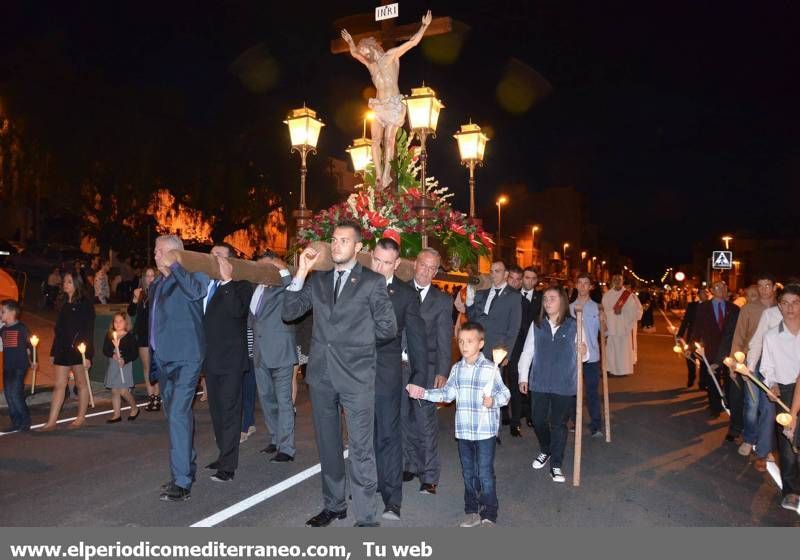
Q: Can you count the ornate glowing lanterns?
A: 4